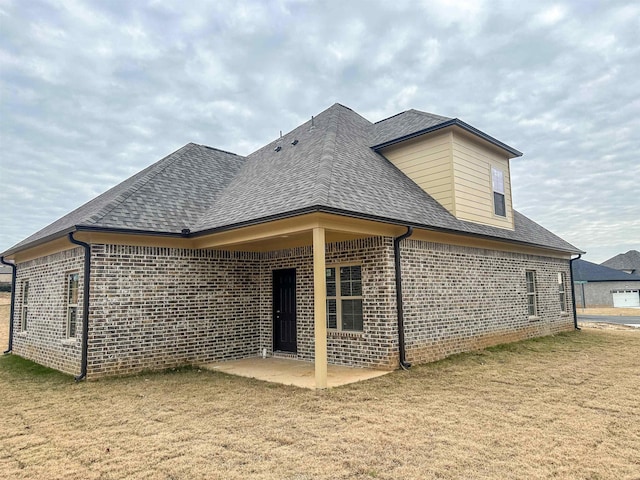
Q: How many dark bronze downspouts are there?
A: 4